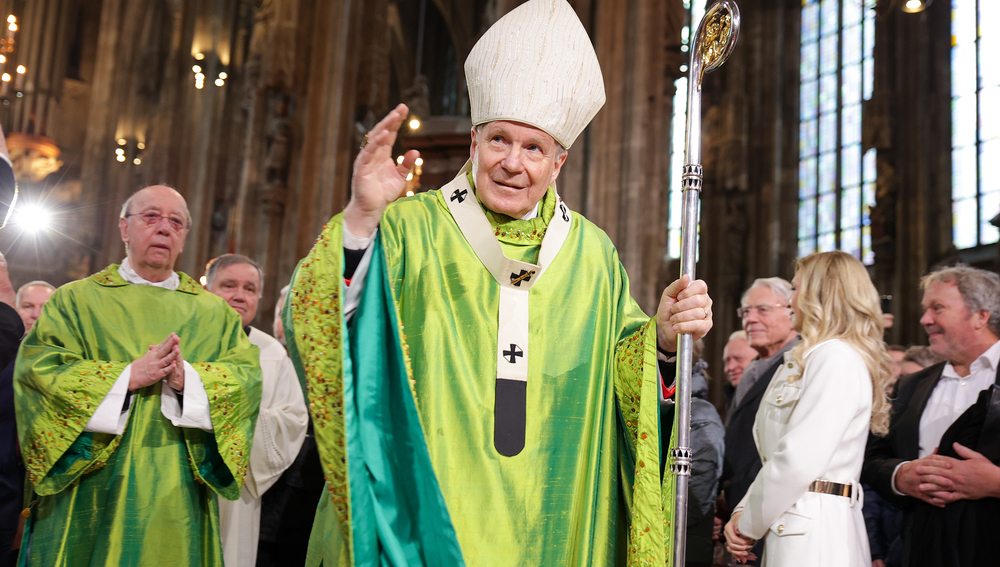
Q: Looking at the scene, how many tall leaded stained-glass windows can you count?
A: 3